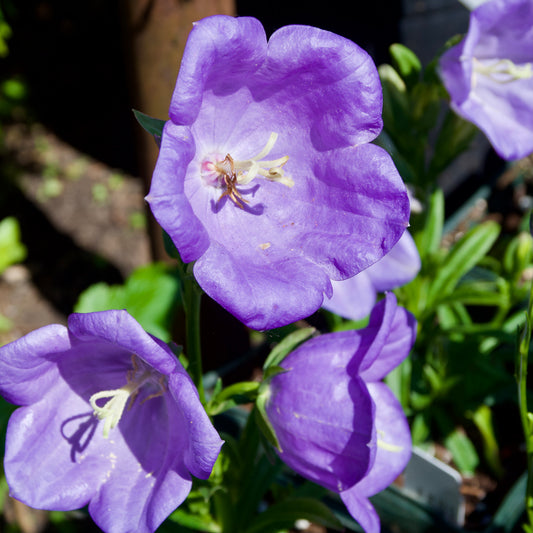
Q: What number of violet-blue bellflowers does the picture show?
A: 5